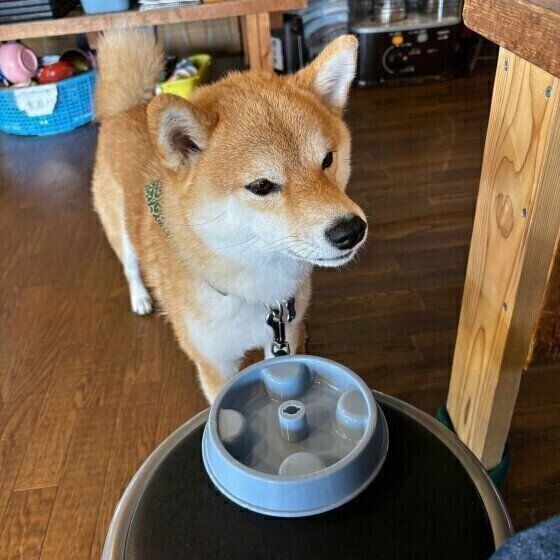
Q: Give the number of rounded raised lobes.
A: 4